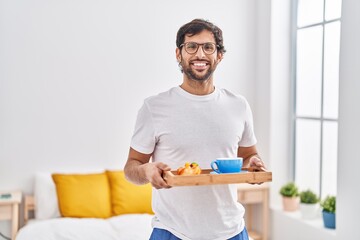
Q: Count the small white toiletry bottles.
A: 0